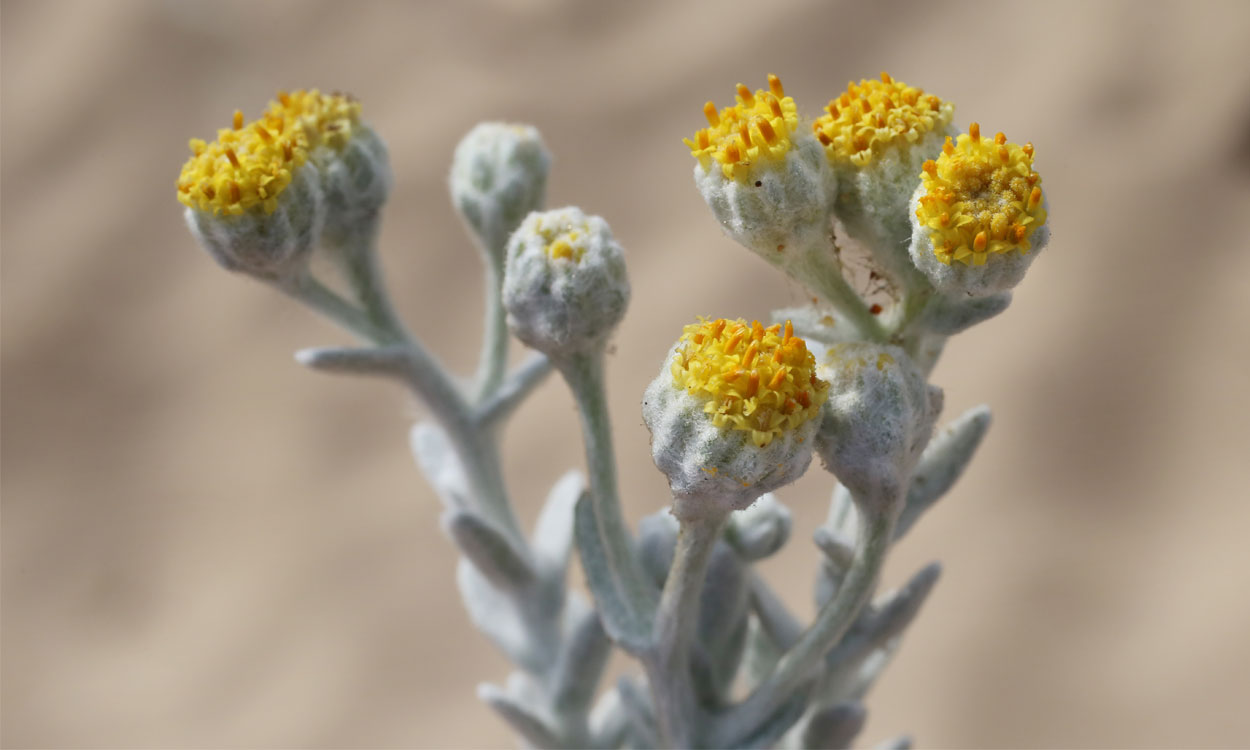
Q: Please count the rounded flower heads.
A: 9